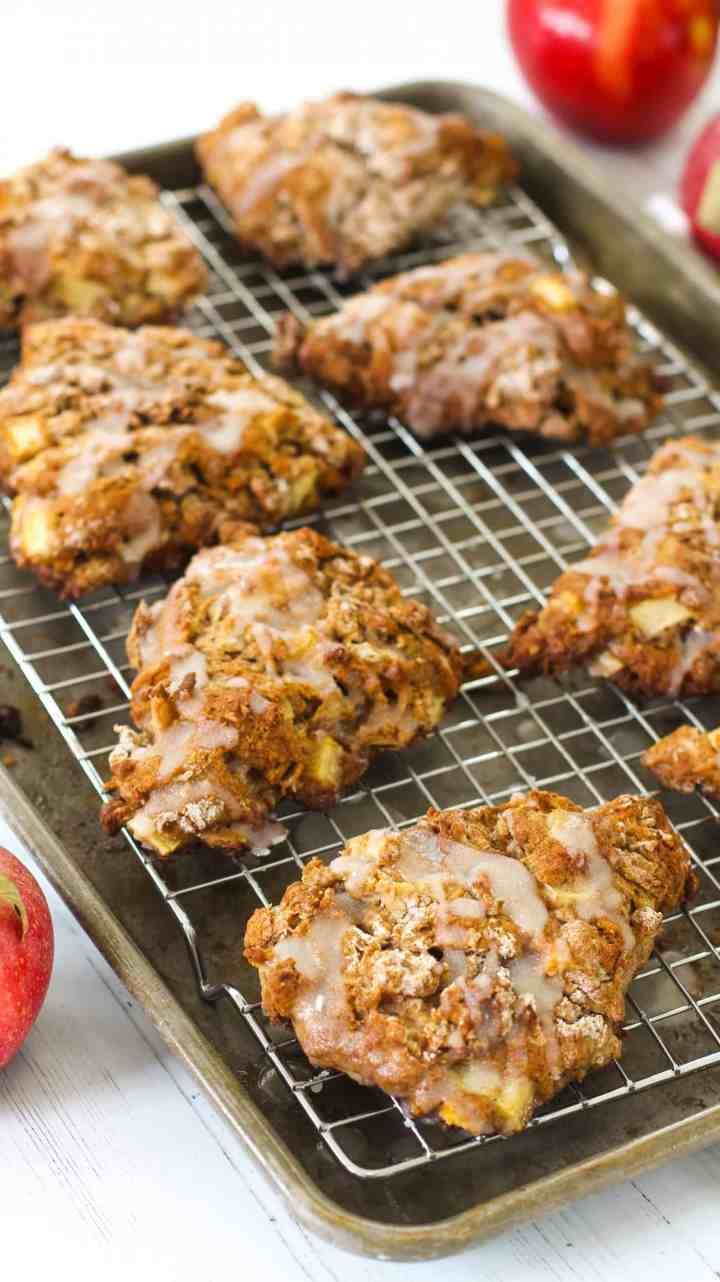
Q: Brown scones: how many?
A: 8